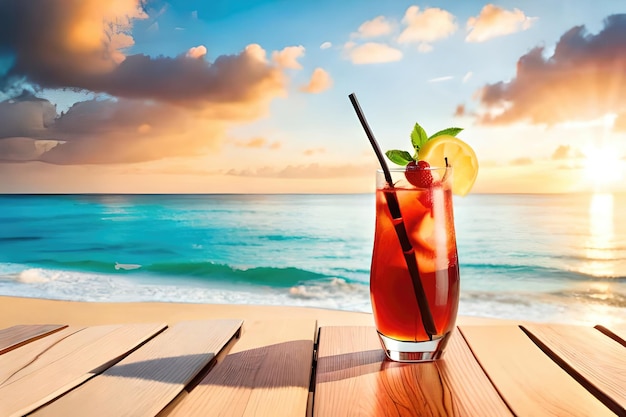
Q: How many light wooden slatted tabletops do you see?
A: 1